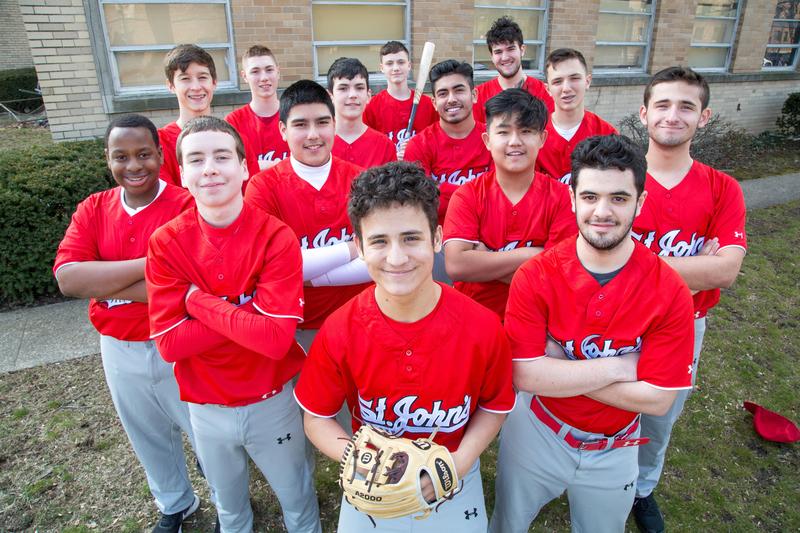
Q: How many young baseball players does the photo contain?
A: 14